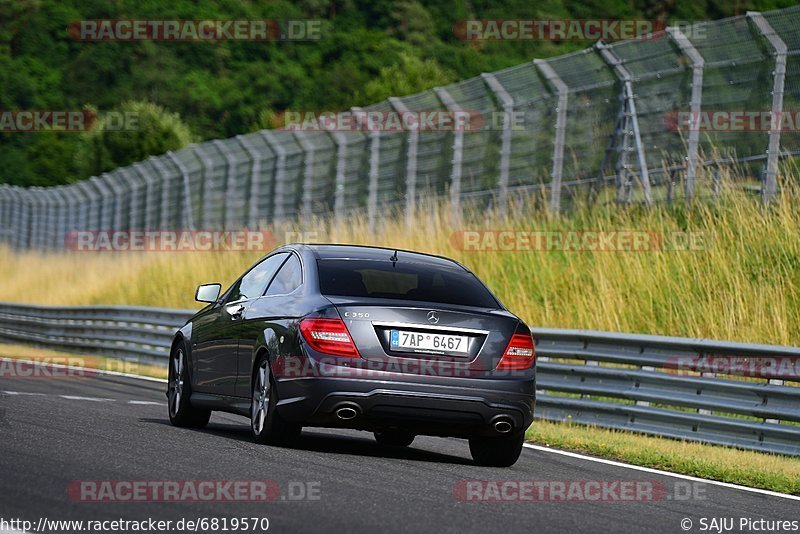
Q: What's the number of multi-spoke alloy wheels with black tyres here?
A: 2